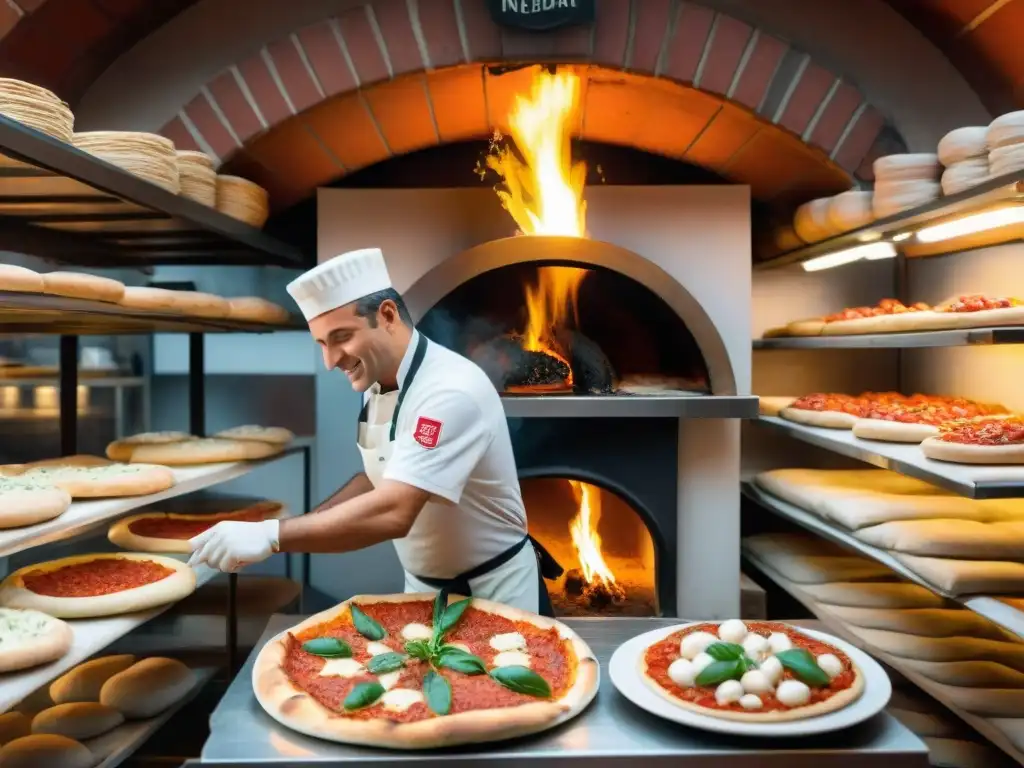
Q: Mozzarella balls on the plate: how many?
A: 12